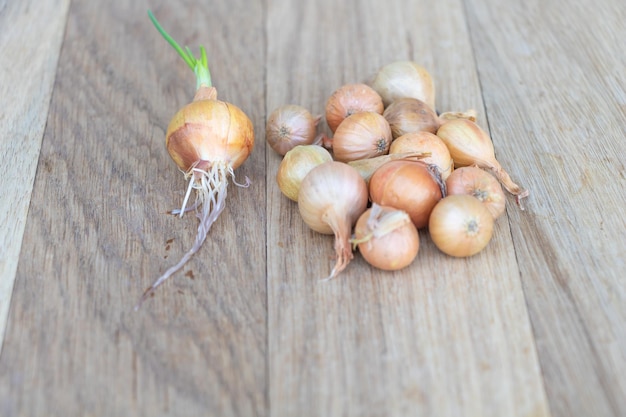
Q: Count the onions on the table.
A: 14